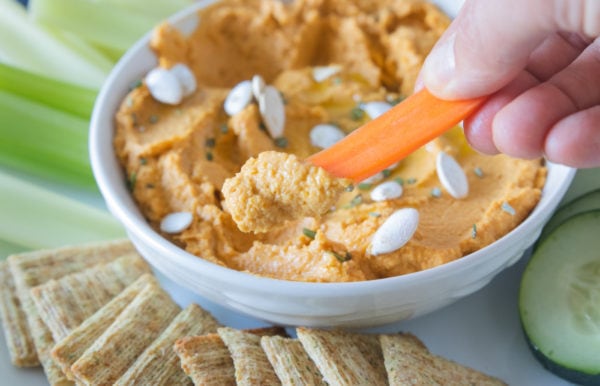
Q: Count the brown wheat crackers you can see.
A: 11